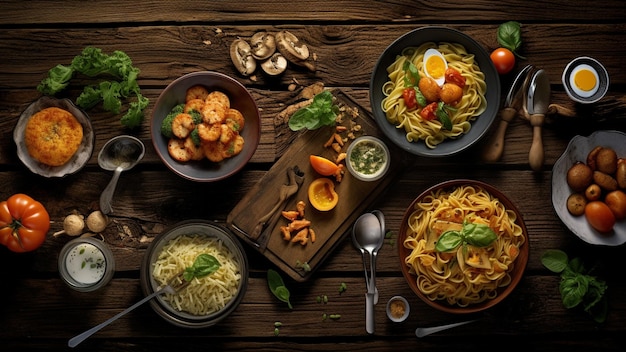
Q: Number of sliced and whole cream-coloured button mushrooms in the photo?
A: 6